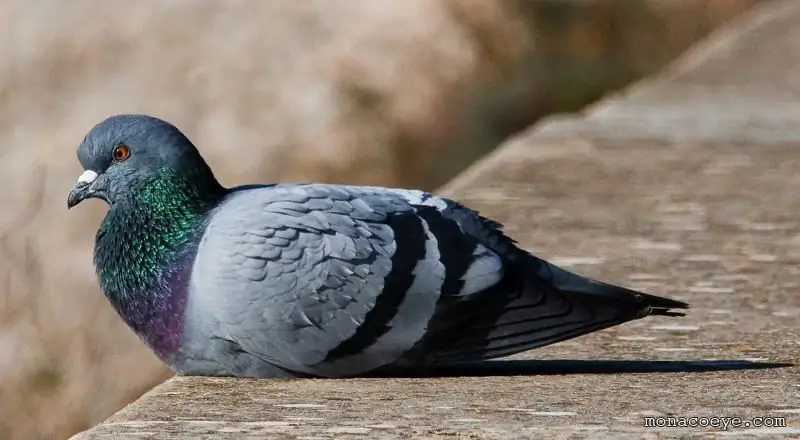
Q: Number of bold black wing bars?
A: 2